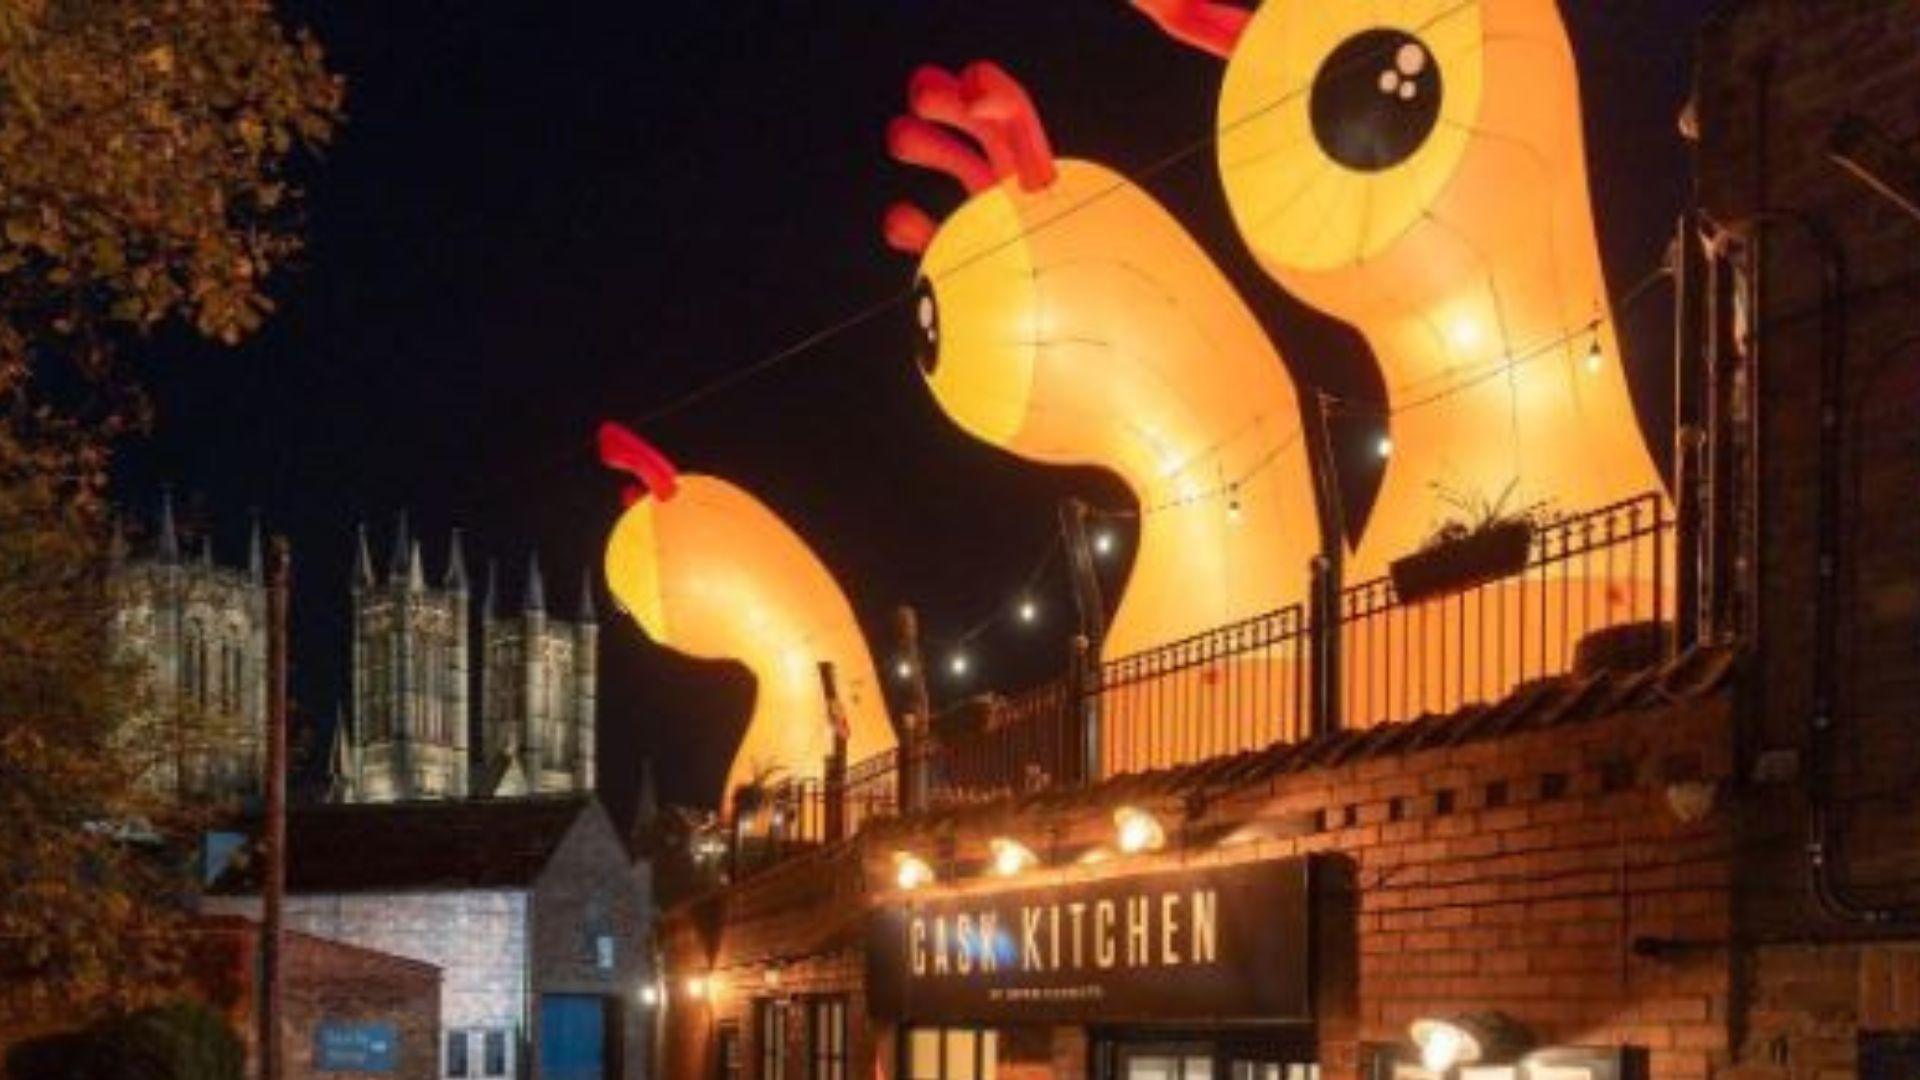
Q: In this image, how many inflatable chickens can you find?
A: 3